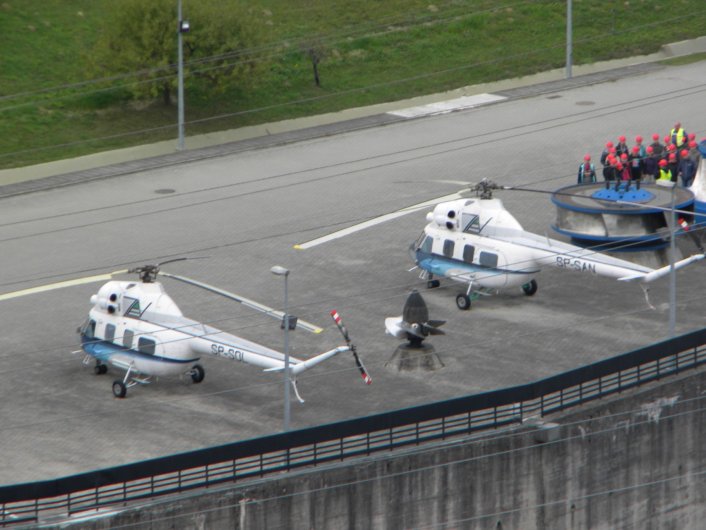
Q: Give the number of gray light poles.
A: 4